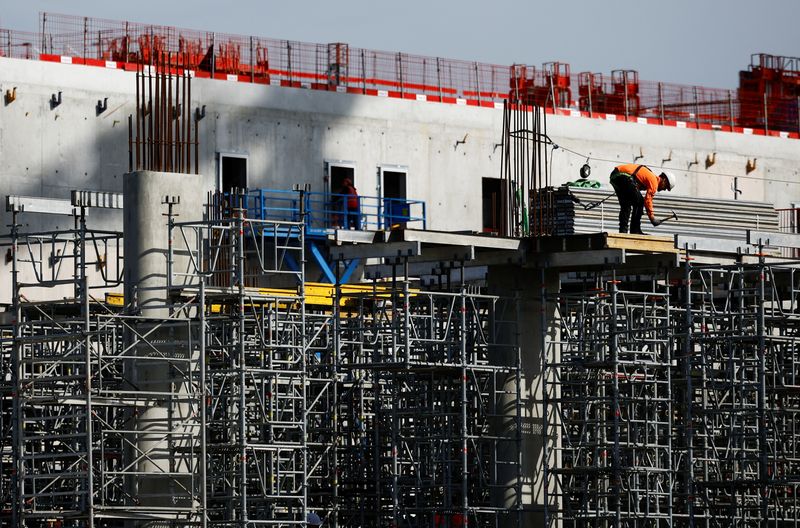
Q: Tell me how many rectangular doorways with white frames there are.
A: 3